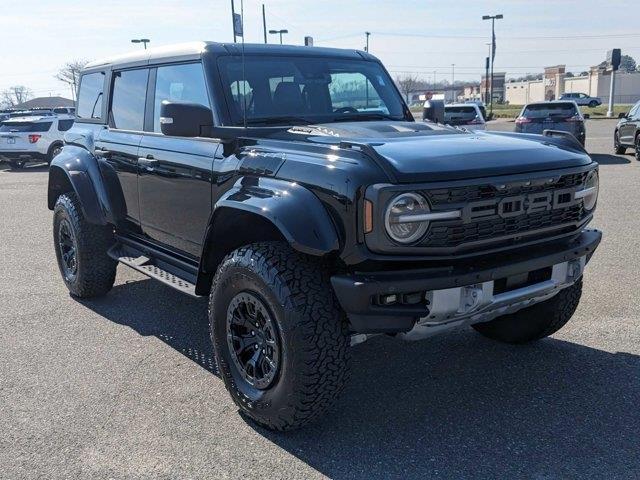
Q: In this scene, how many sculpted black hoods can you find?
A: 1